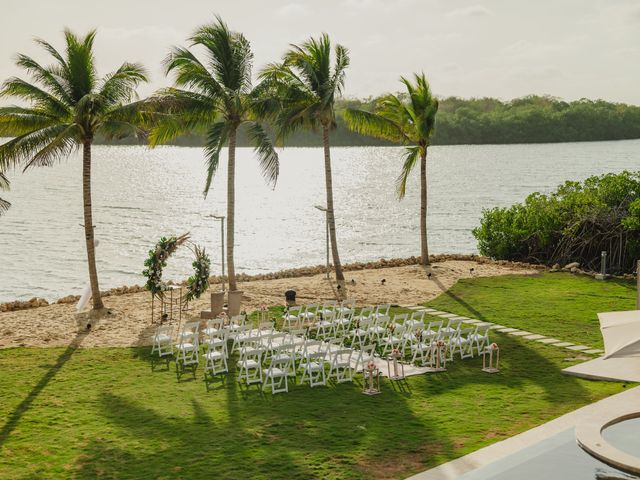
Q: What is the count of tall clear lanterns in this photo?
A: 4